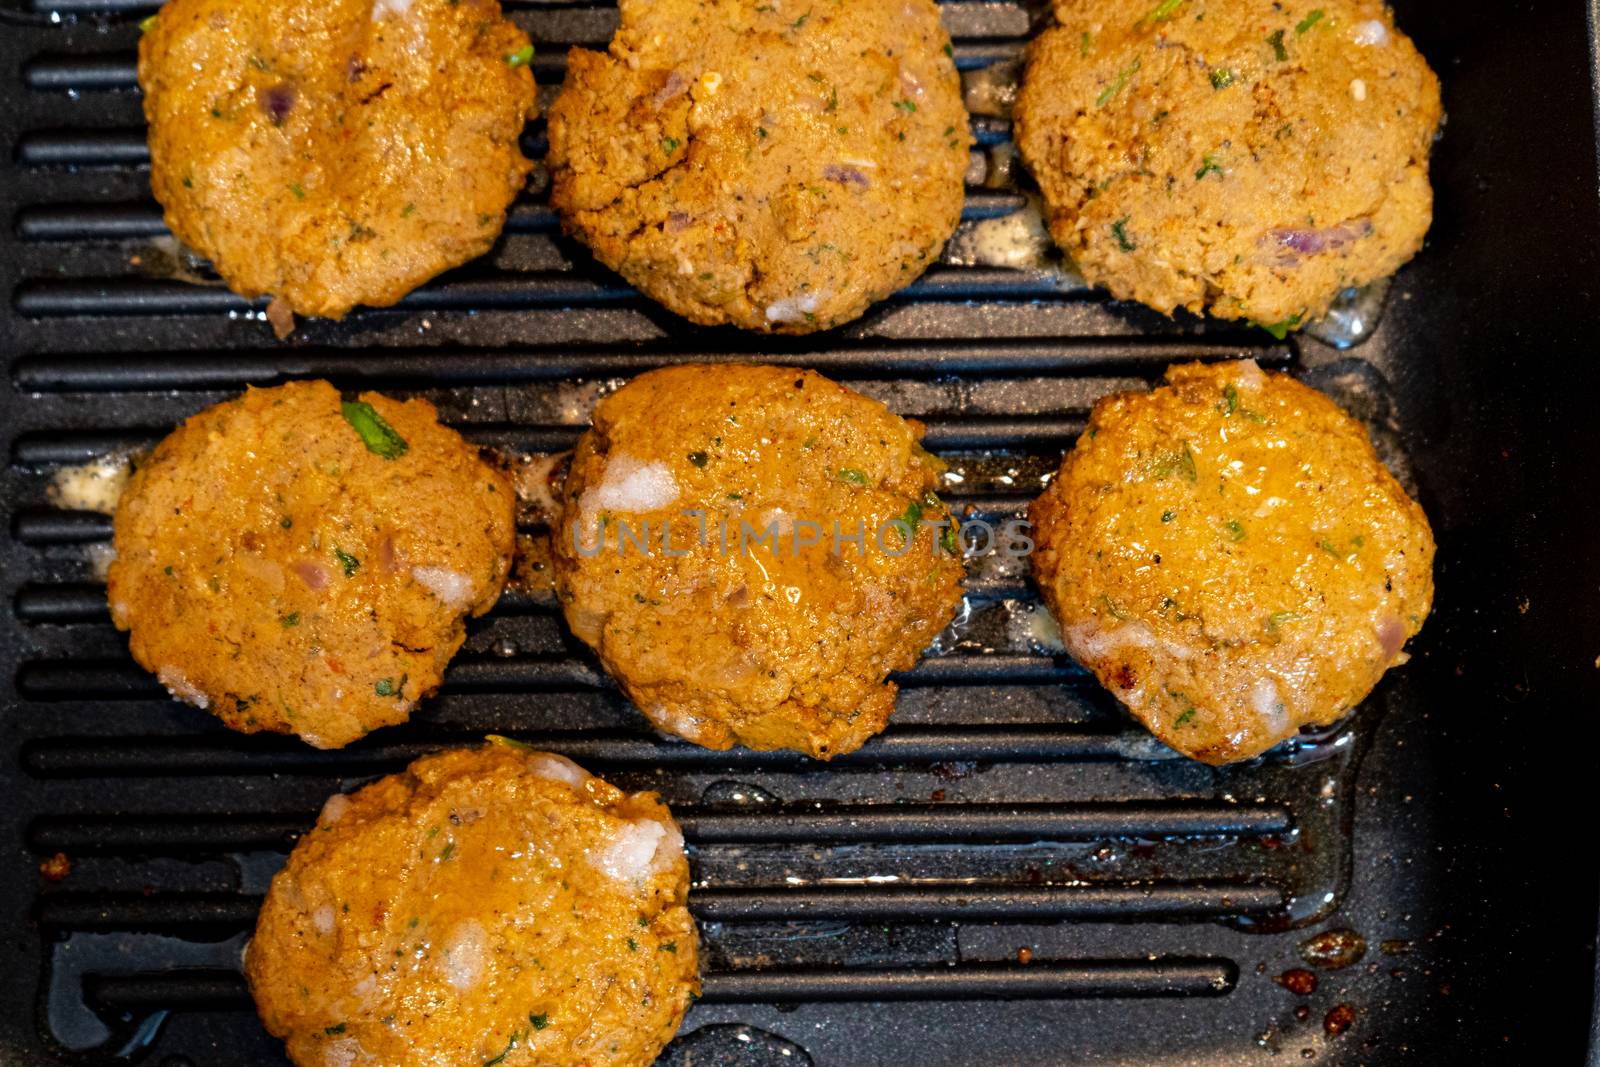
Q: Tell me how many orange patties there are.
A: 7